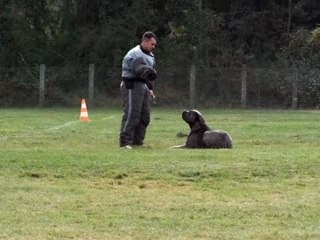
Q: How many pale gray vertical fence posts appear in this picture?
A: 5